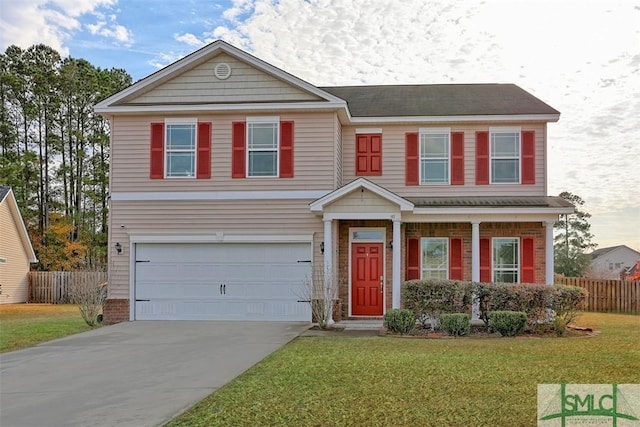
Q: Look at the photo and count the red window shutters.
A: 14